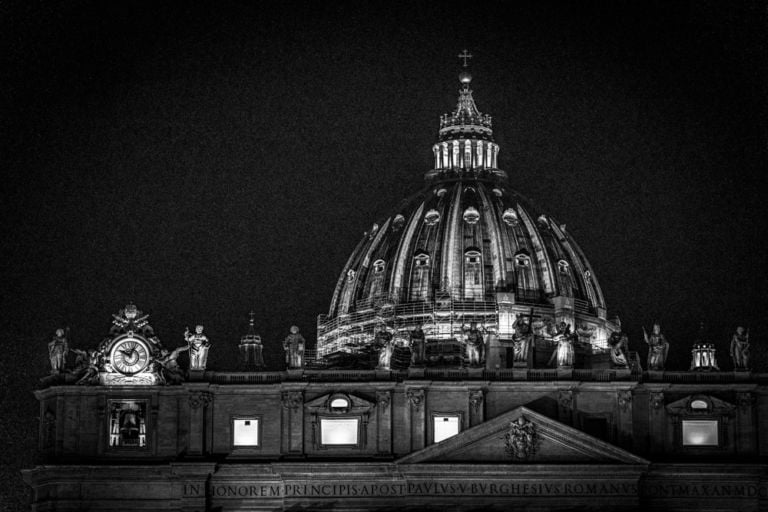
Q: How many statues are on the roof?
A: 11